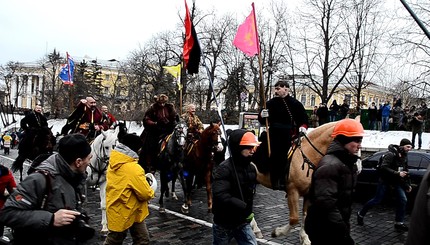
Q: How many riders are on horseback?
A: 6